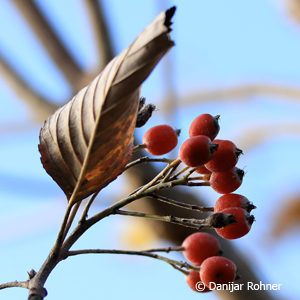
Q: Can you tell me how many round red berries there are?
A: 11